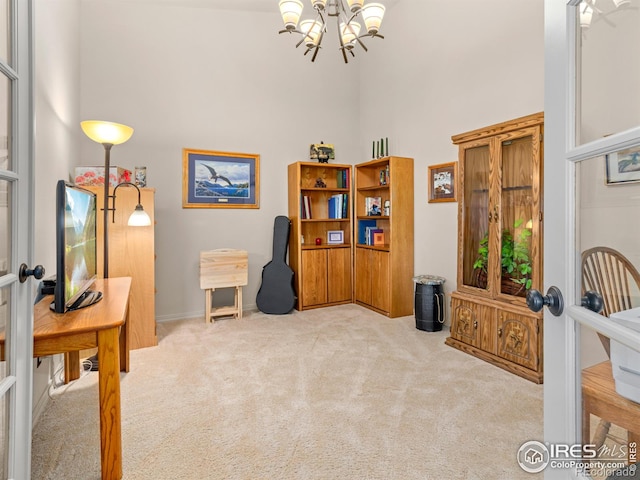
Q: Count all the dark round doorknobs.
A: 3